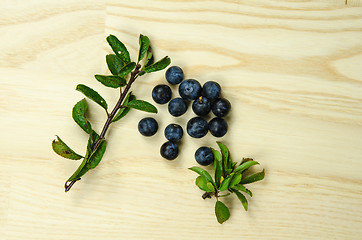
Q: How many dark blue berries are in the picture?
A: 13